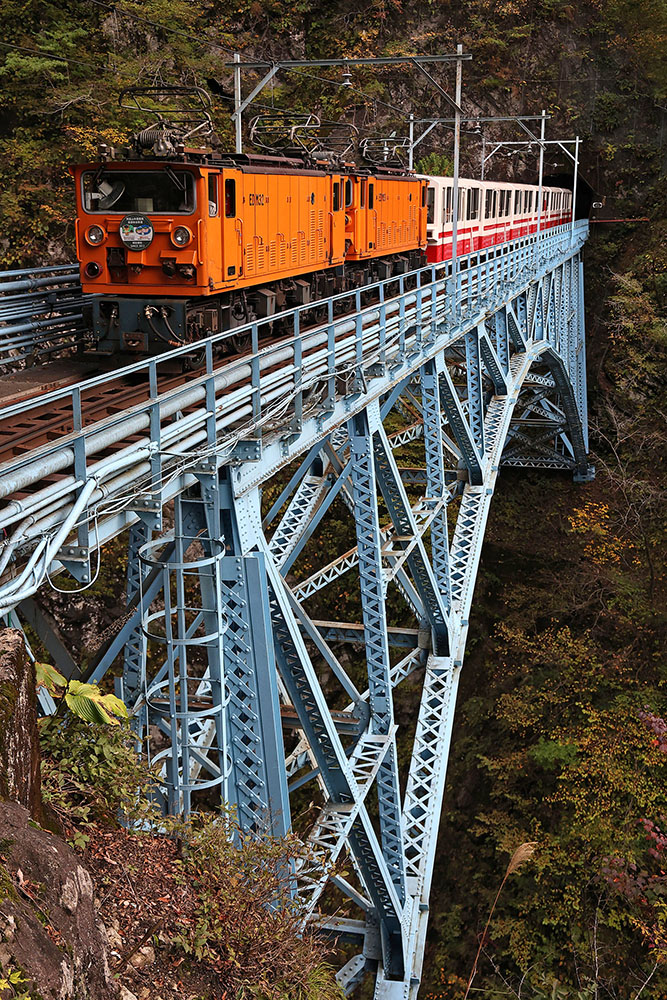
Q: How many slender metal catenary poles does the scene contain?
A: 6